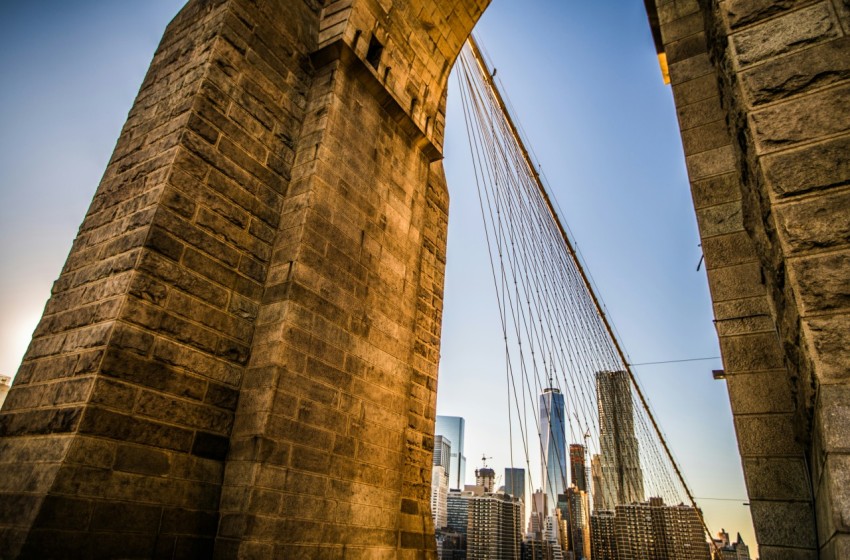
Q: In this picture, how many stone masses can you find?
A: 2